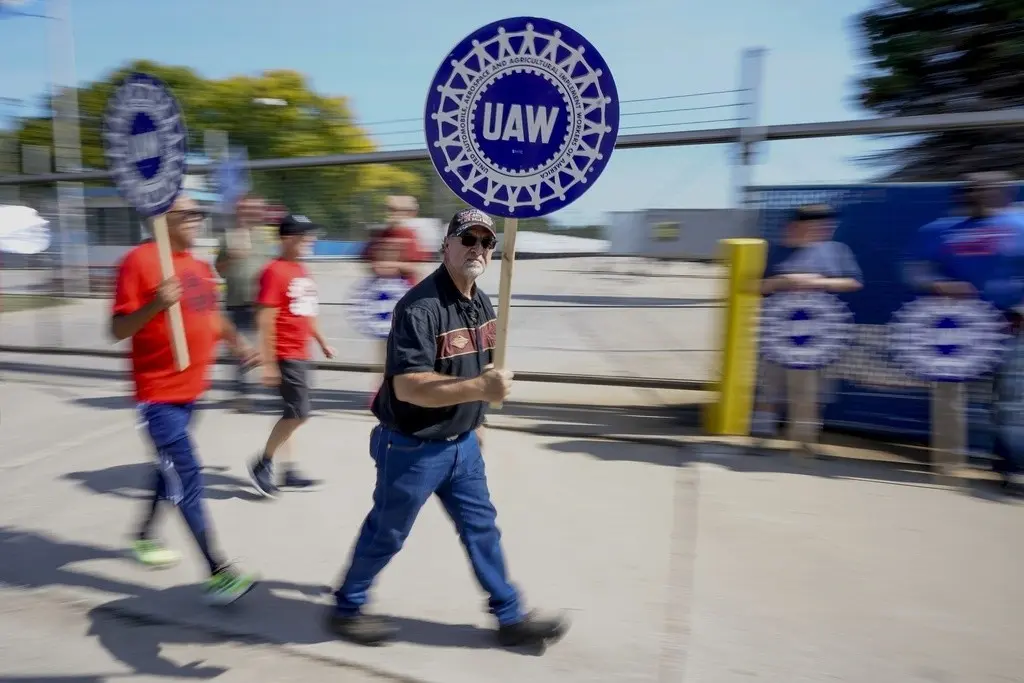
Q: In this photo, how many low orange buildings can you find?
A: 0